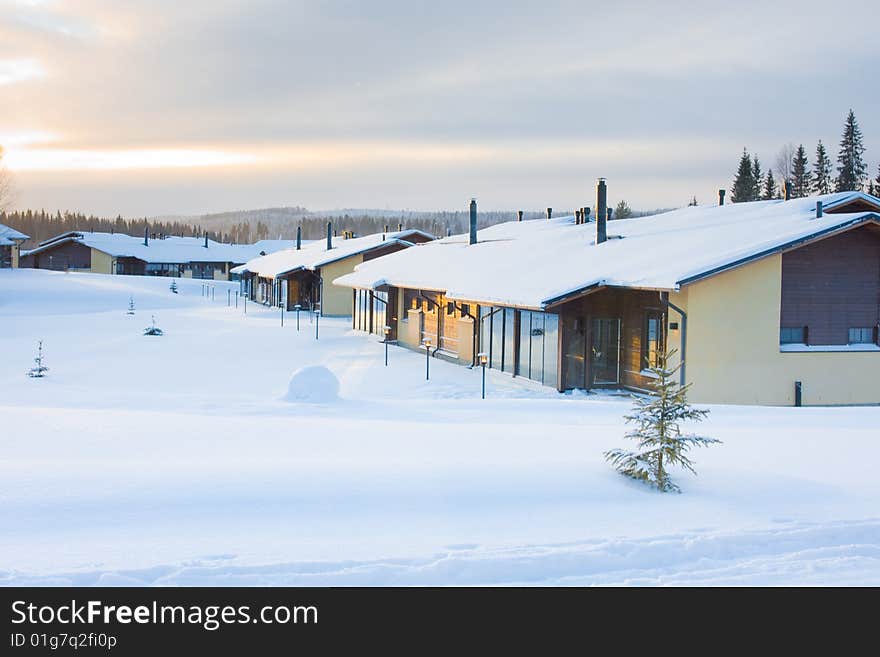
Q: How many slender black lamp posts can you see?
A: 12